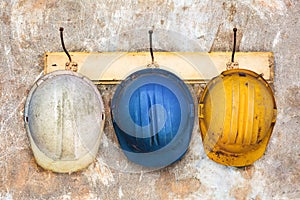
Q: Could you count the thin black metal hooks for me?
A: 3